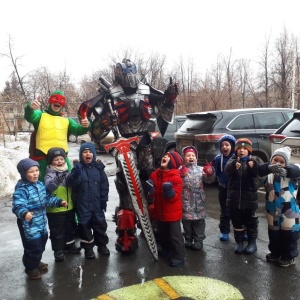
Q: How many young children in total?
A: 8